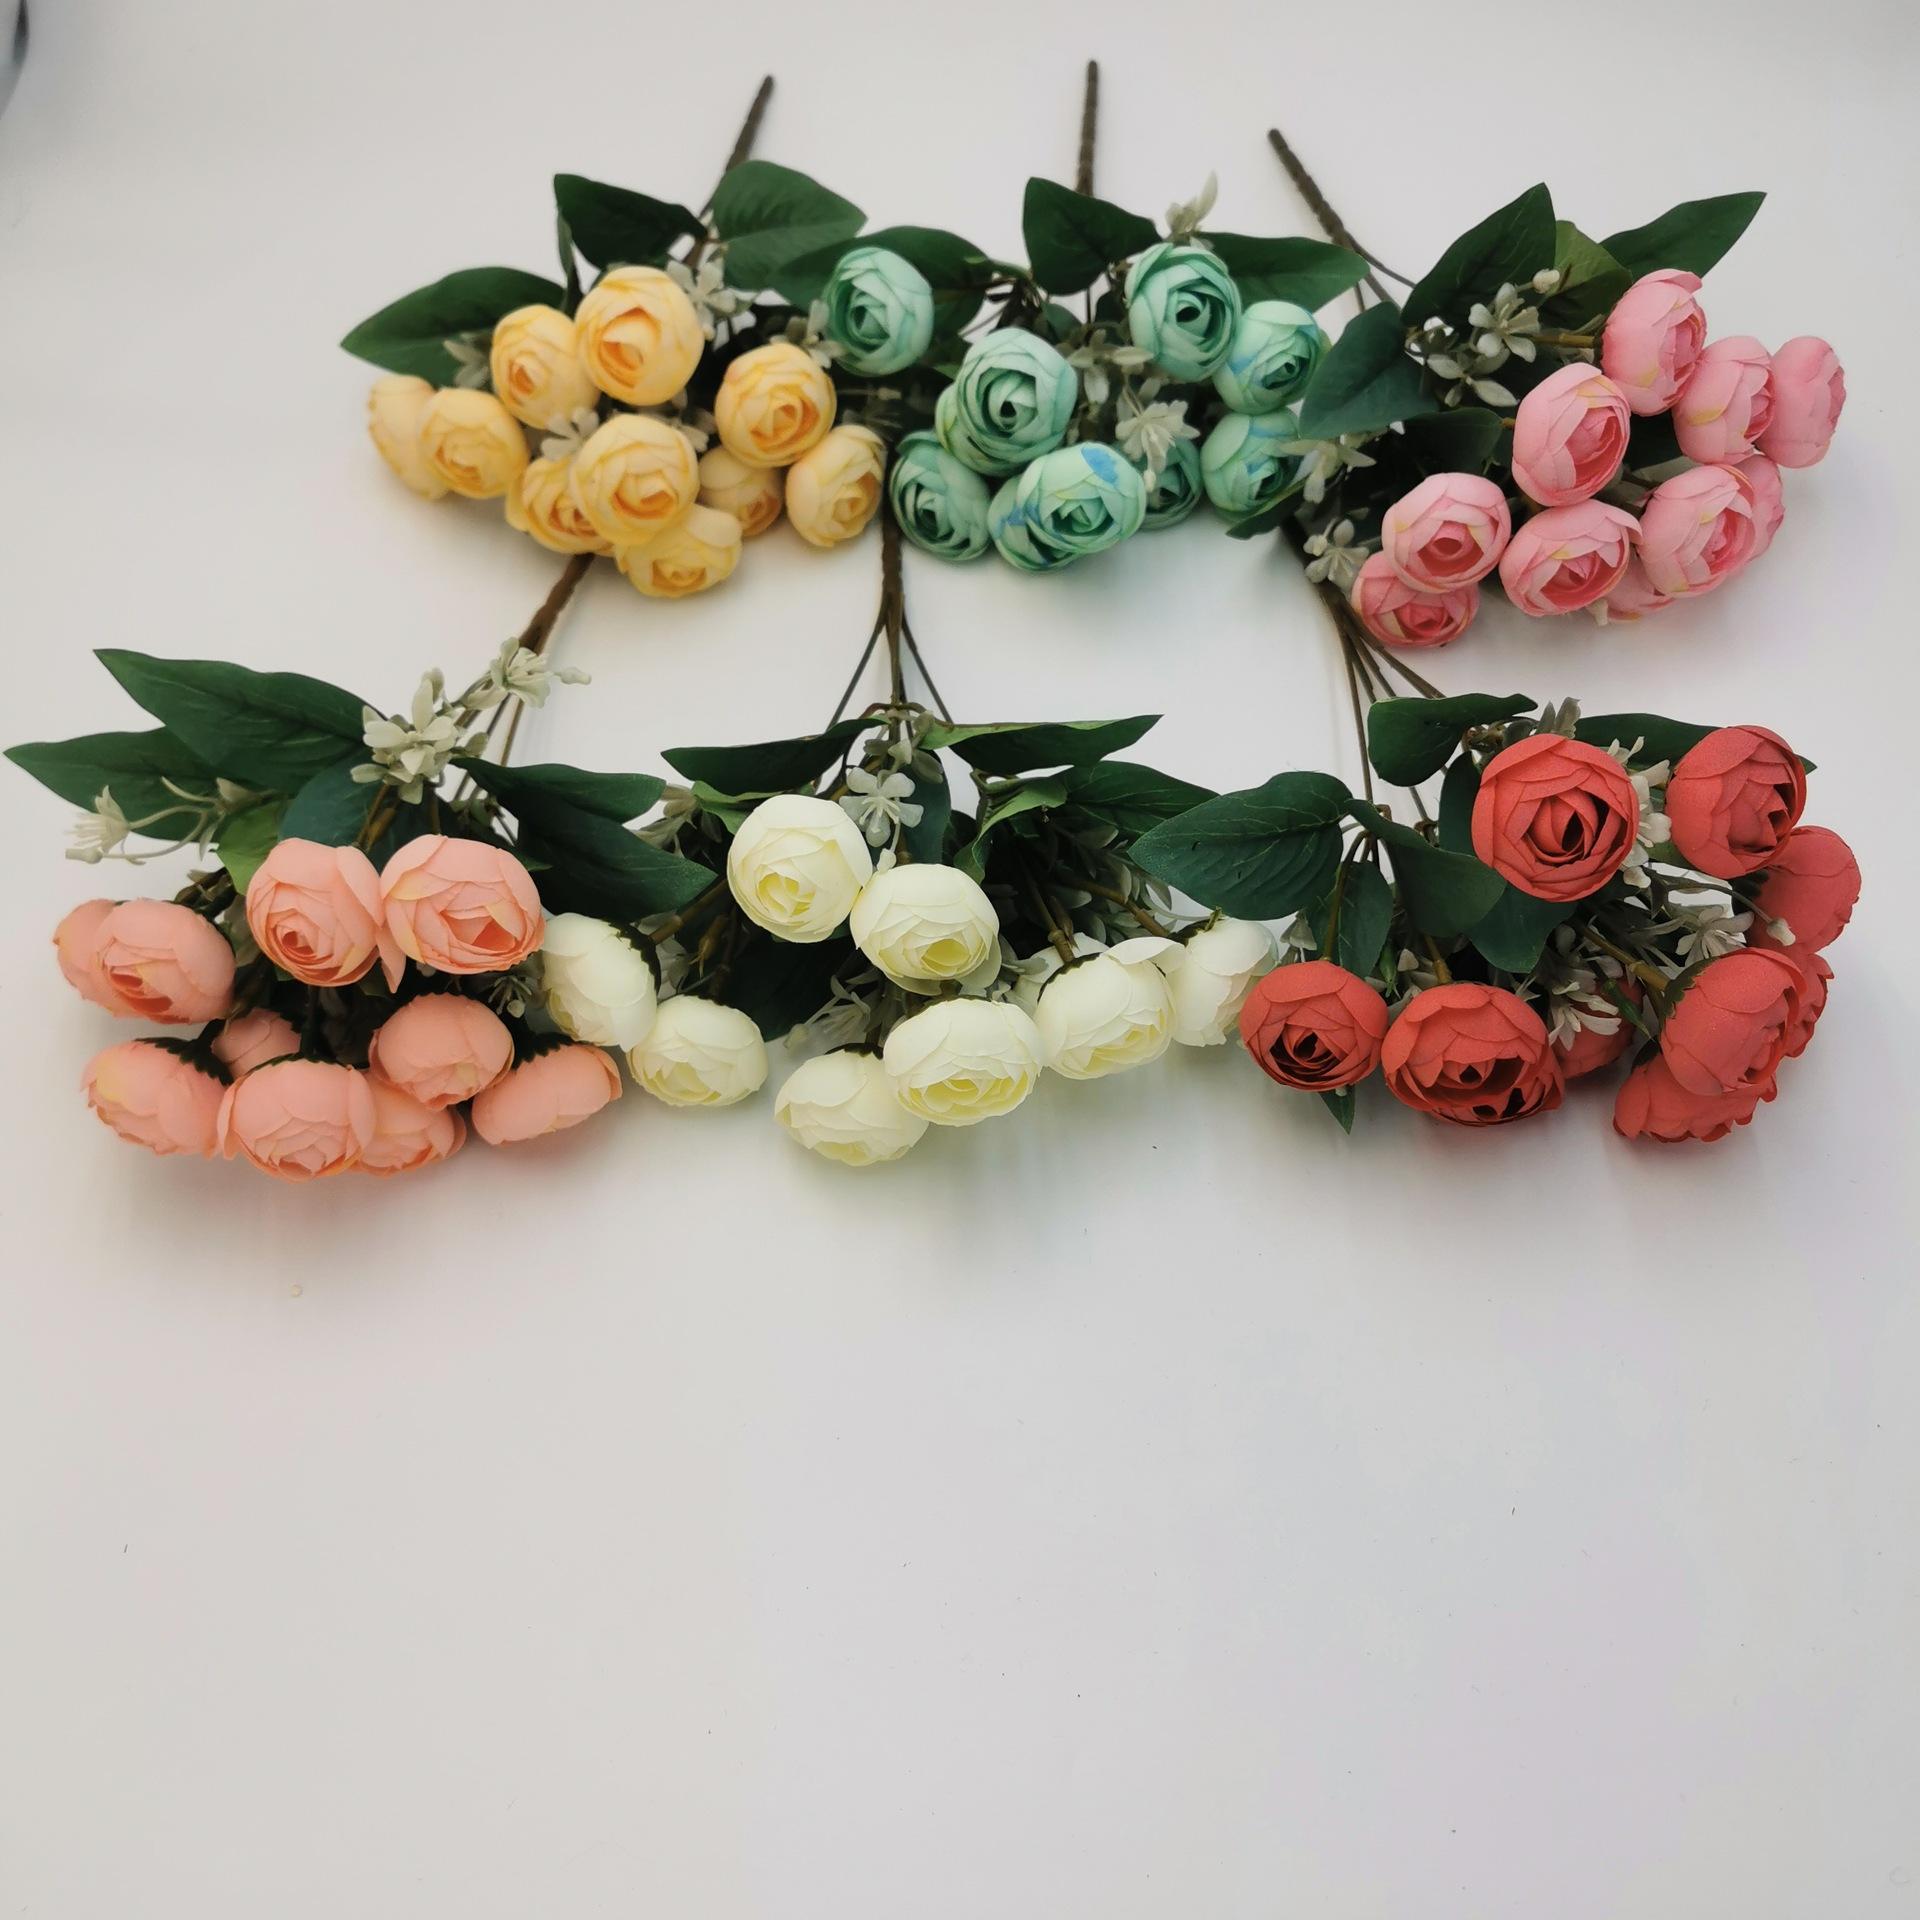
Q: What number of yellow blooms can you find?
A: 10